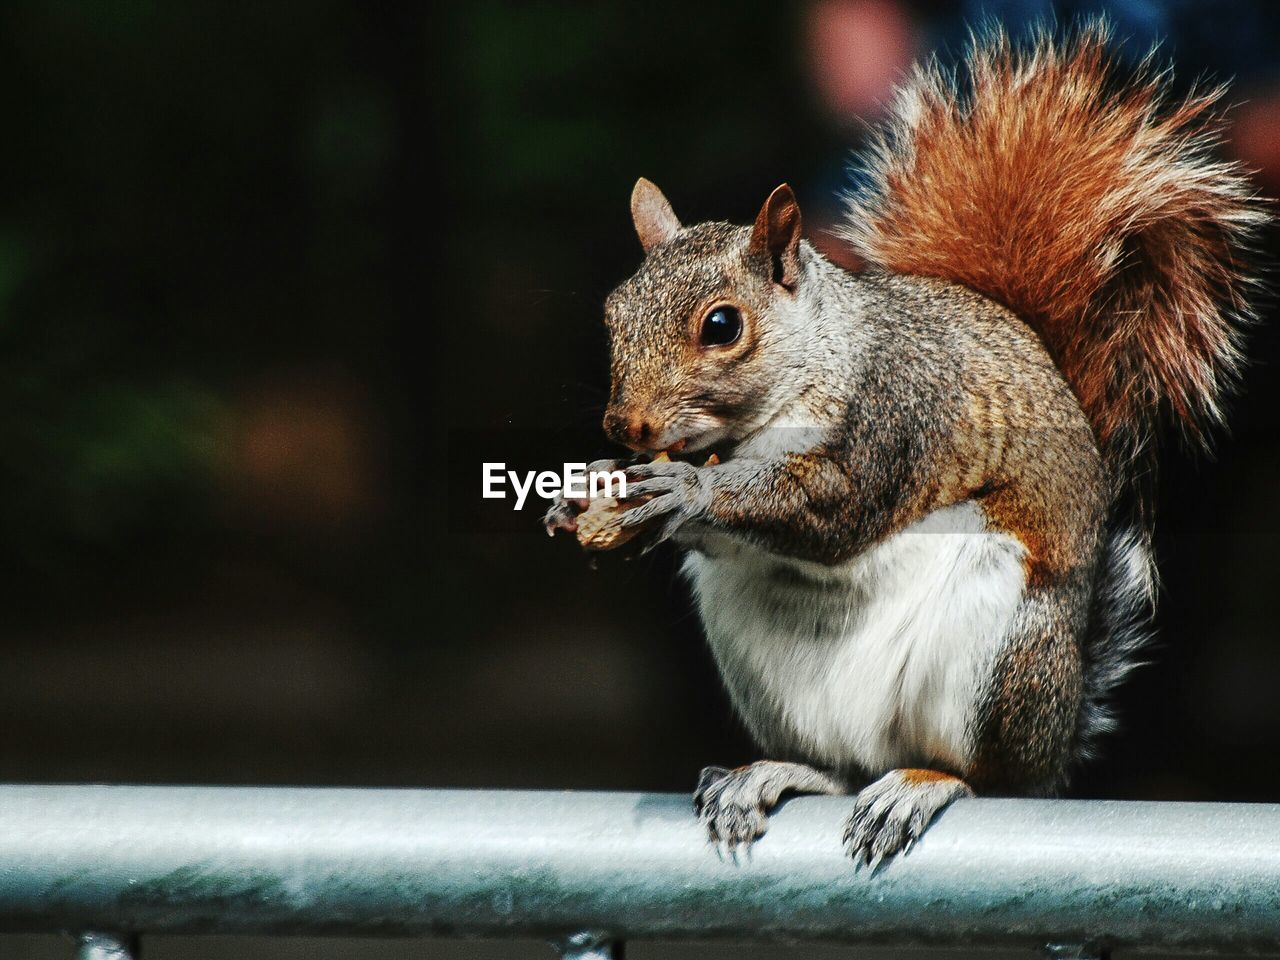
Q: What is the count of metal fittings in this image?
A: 3